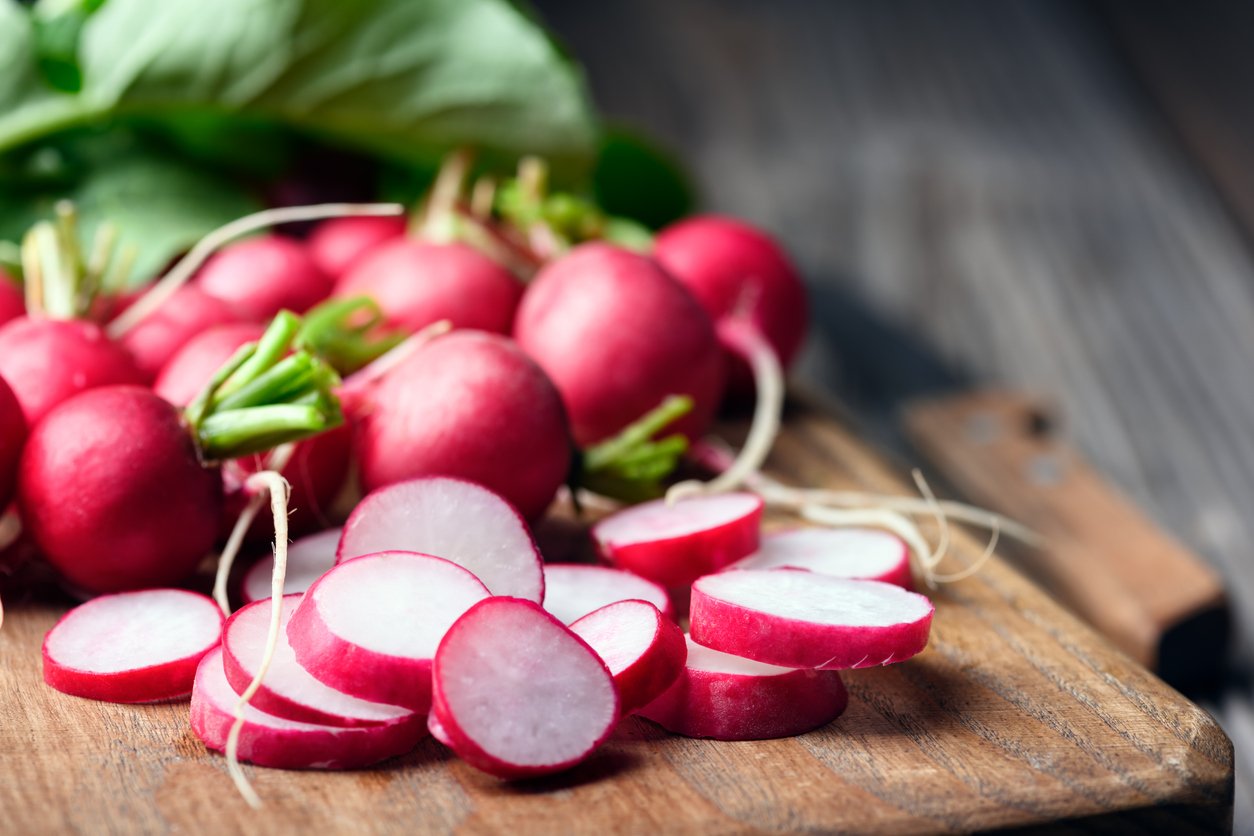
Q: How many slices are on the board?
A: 13